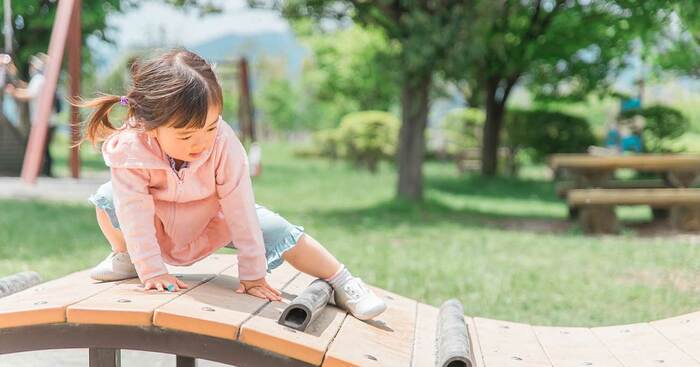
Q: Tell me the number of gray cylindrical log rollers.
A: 3